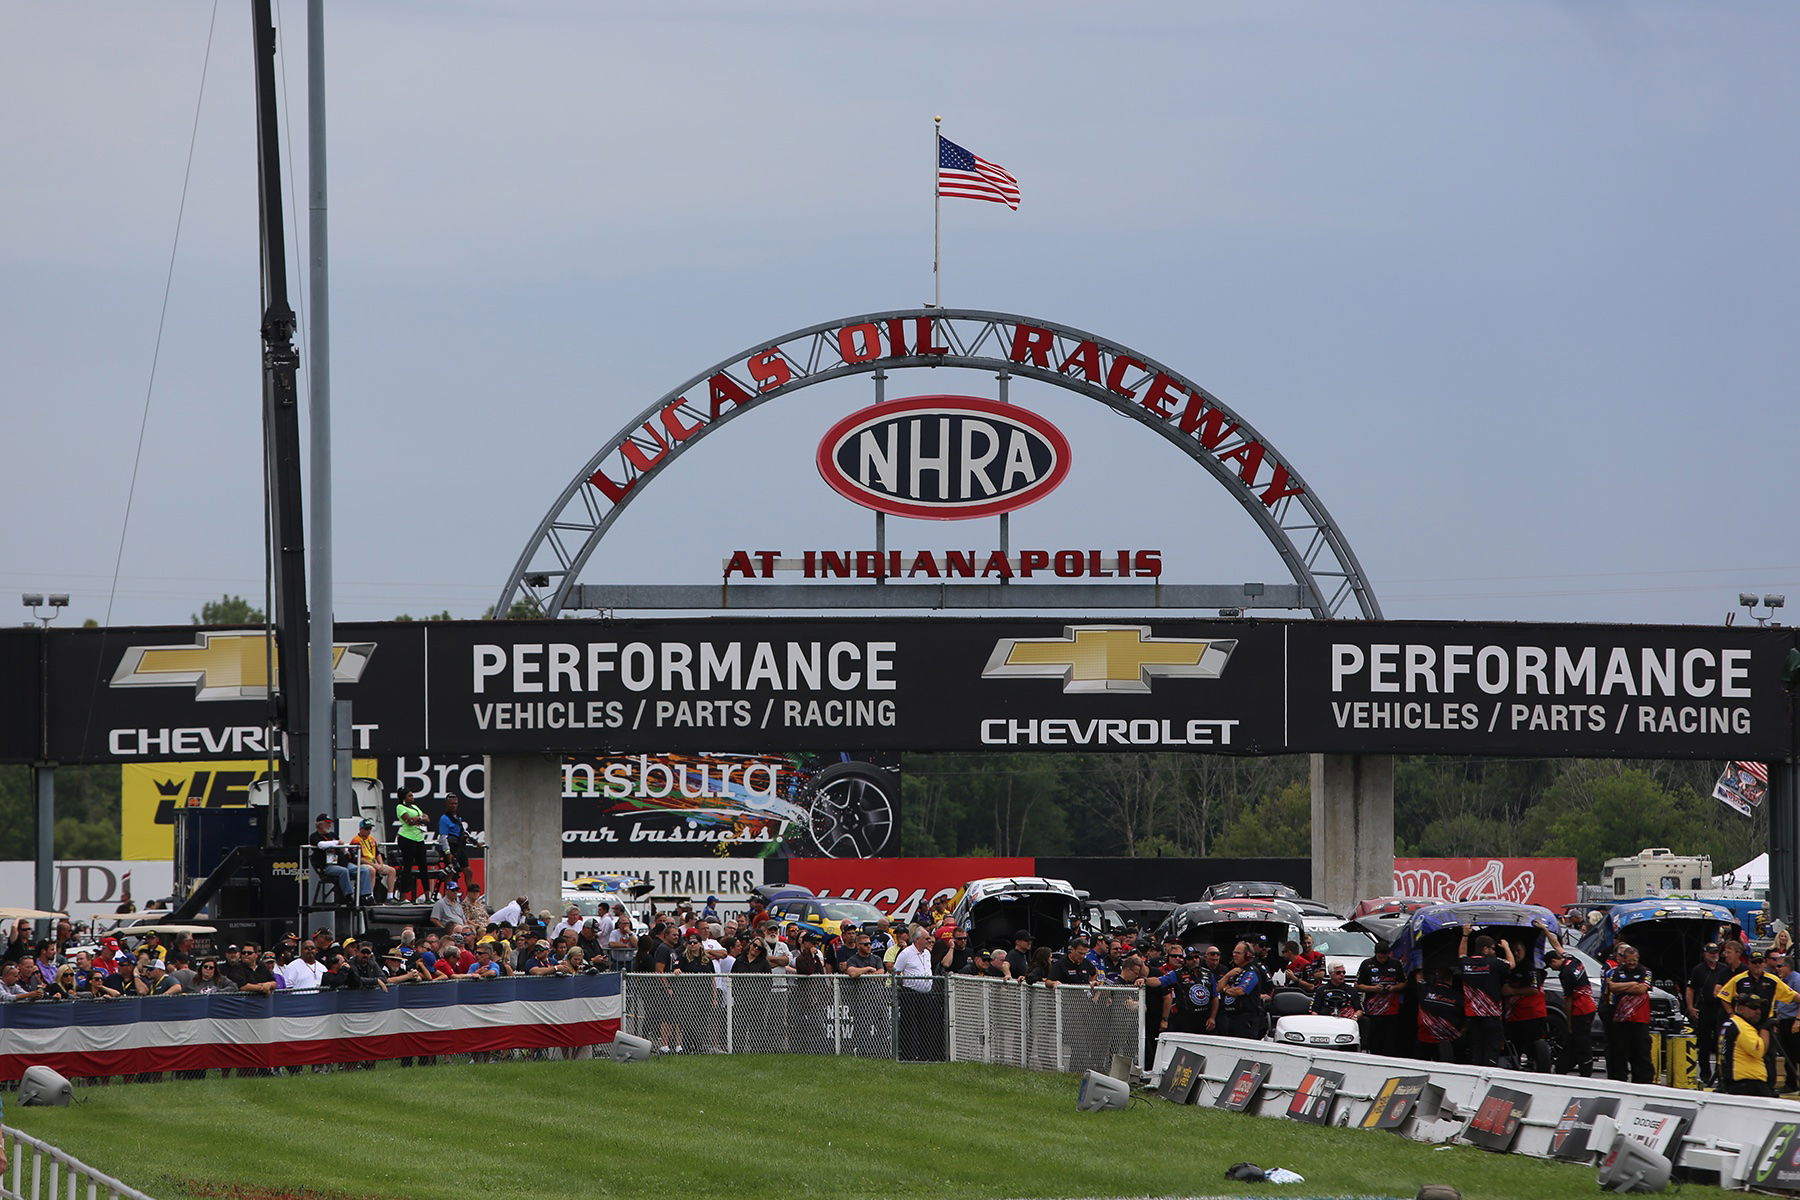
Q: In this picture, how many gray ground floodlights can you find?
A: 4